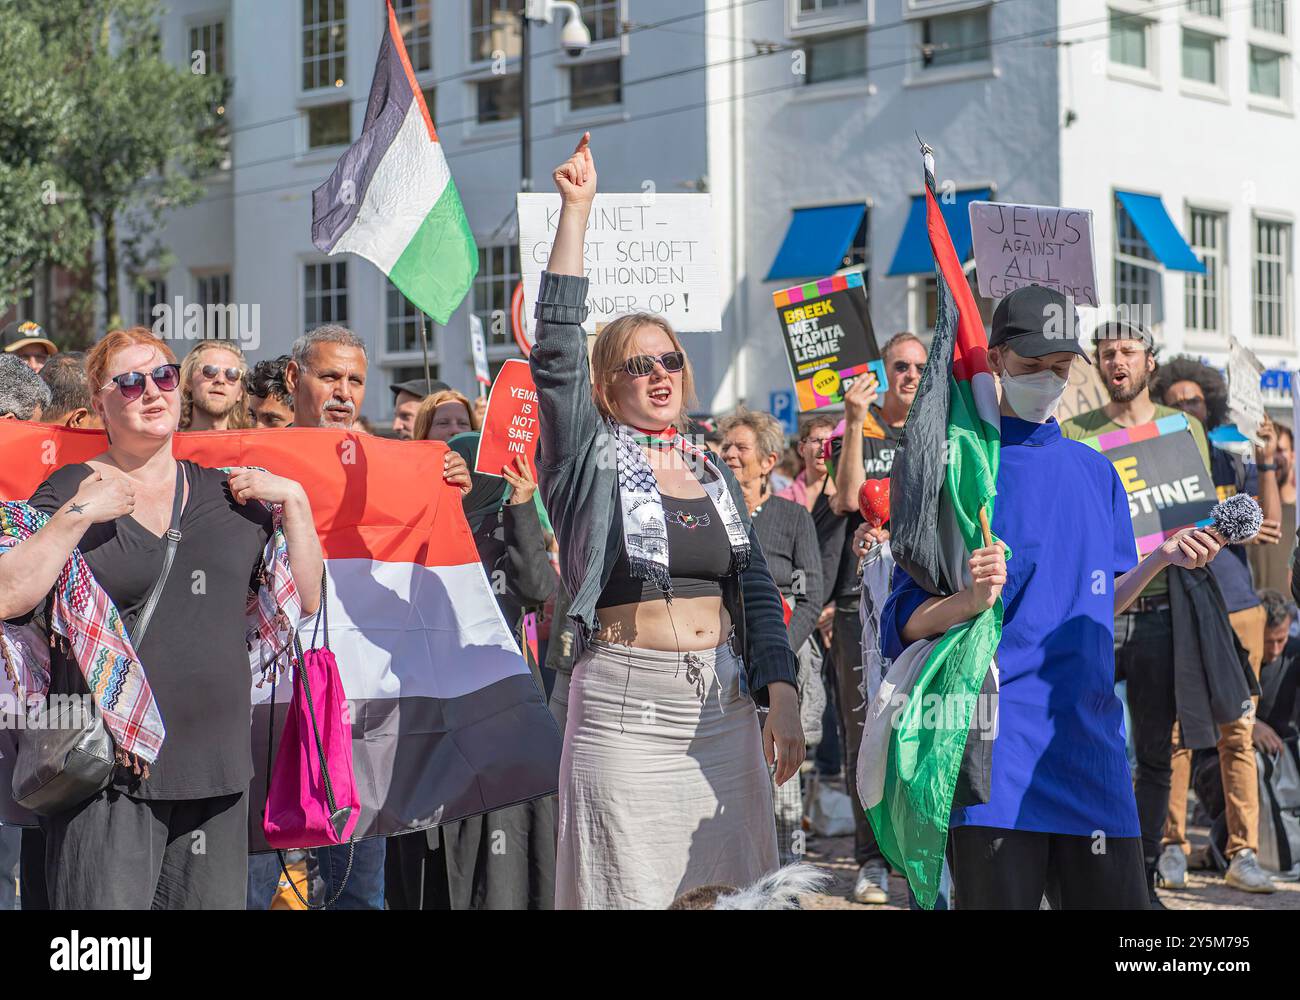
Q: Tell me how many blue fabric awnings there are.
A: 3